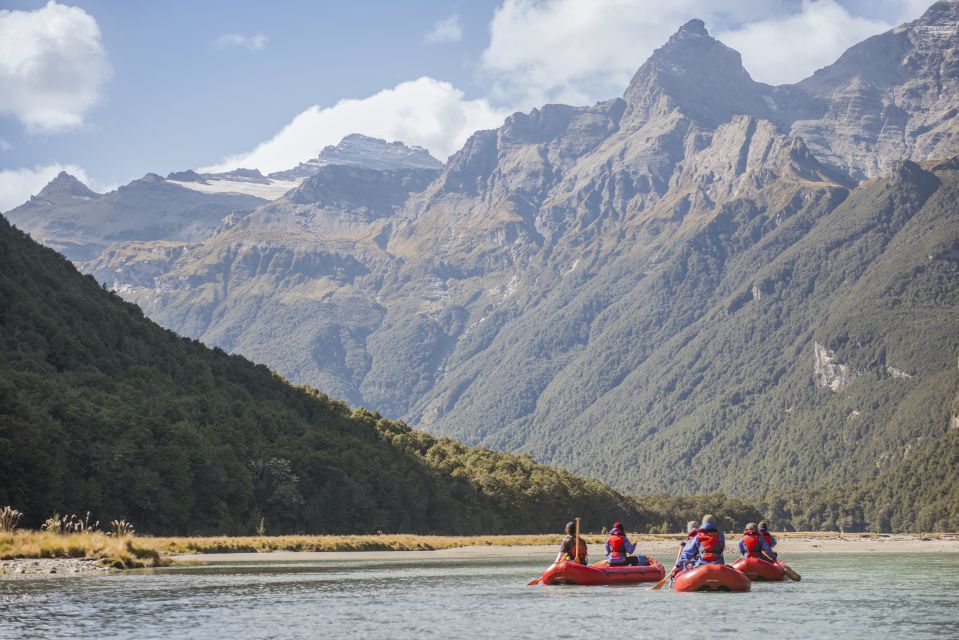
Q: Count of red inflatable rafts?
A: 3